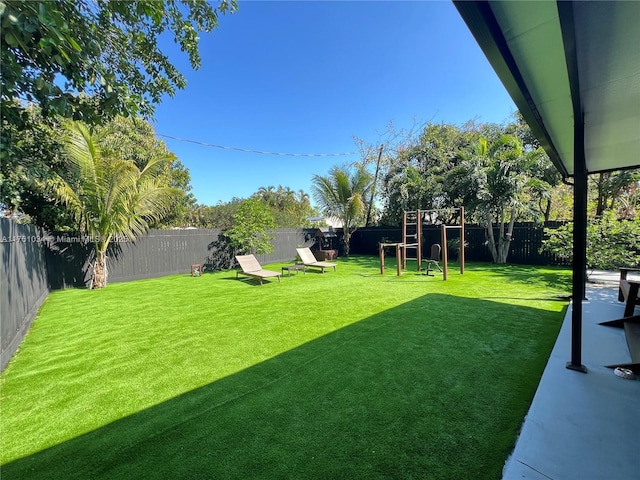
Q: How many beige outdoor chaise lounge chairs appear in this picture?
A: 2